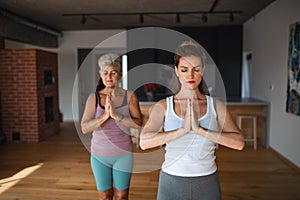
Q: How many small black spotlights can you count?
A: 5